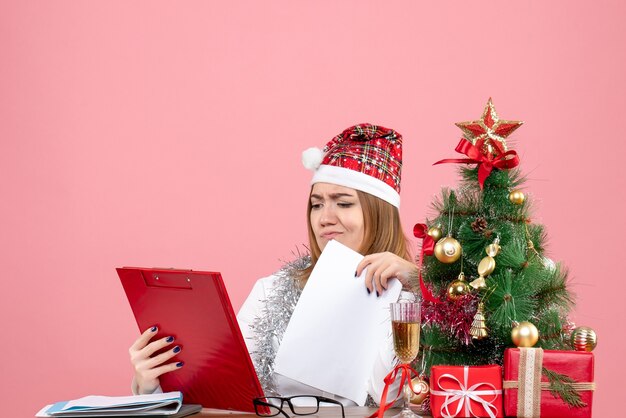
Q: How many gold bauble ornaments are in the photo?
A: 7